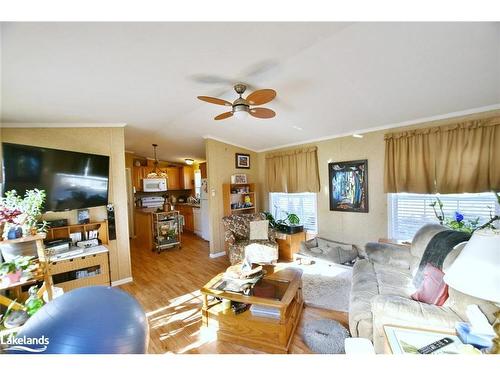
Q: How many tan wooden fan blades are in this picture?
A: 4